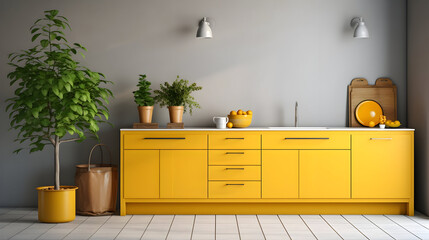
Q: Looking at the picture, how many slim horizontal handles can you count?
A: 7